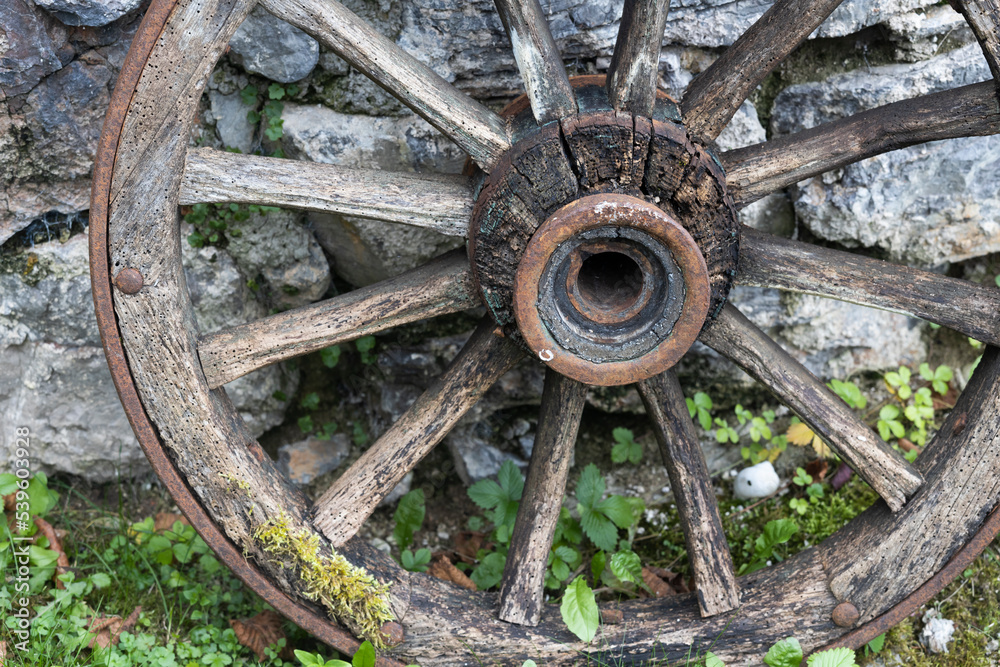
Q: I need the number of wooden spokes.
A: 12